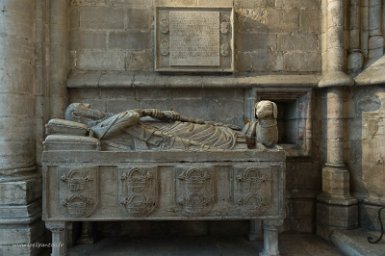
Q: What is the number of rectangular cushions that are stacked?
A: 2